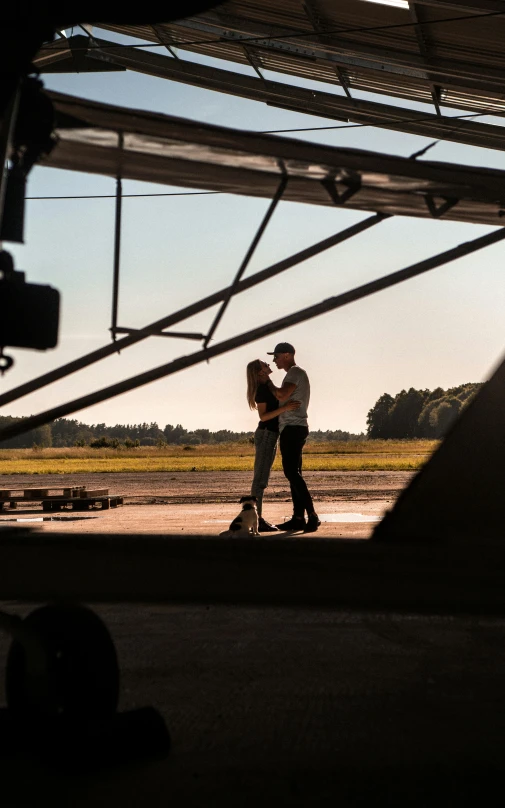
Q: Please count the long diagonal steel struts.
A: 2